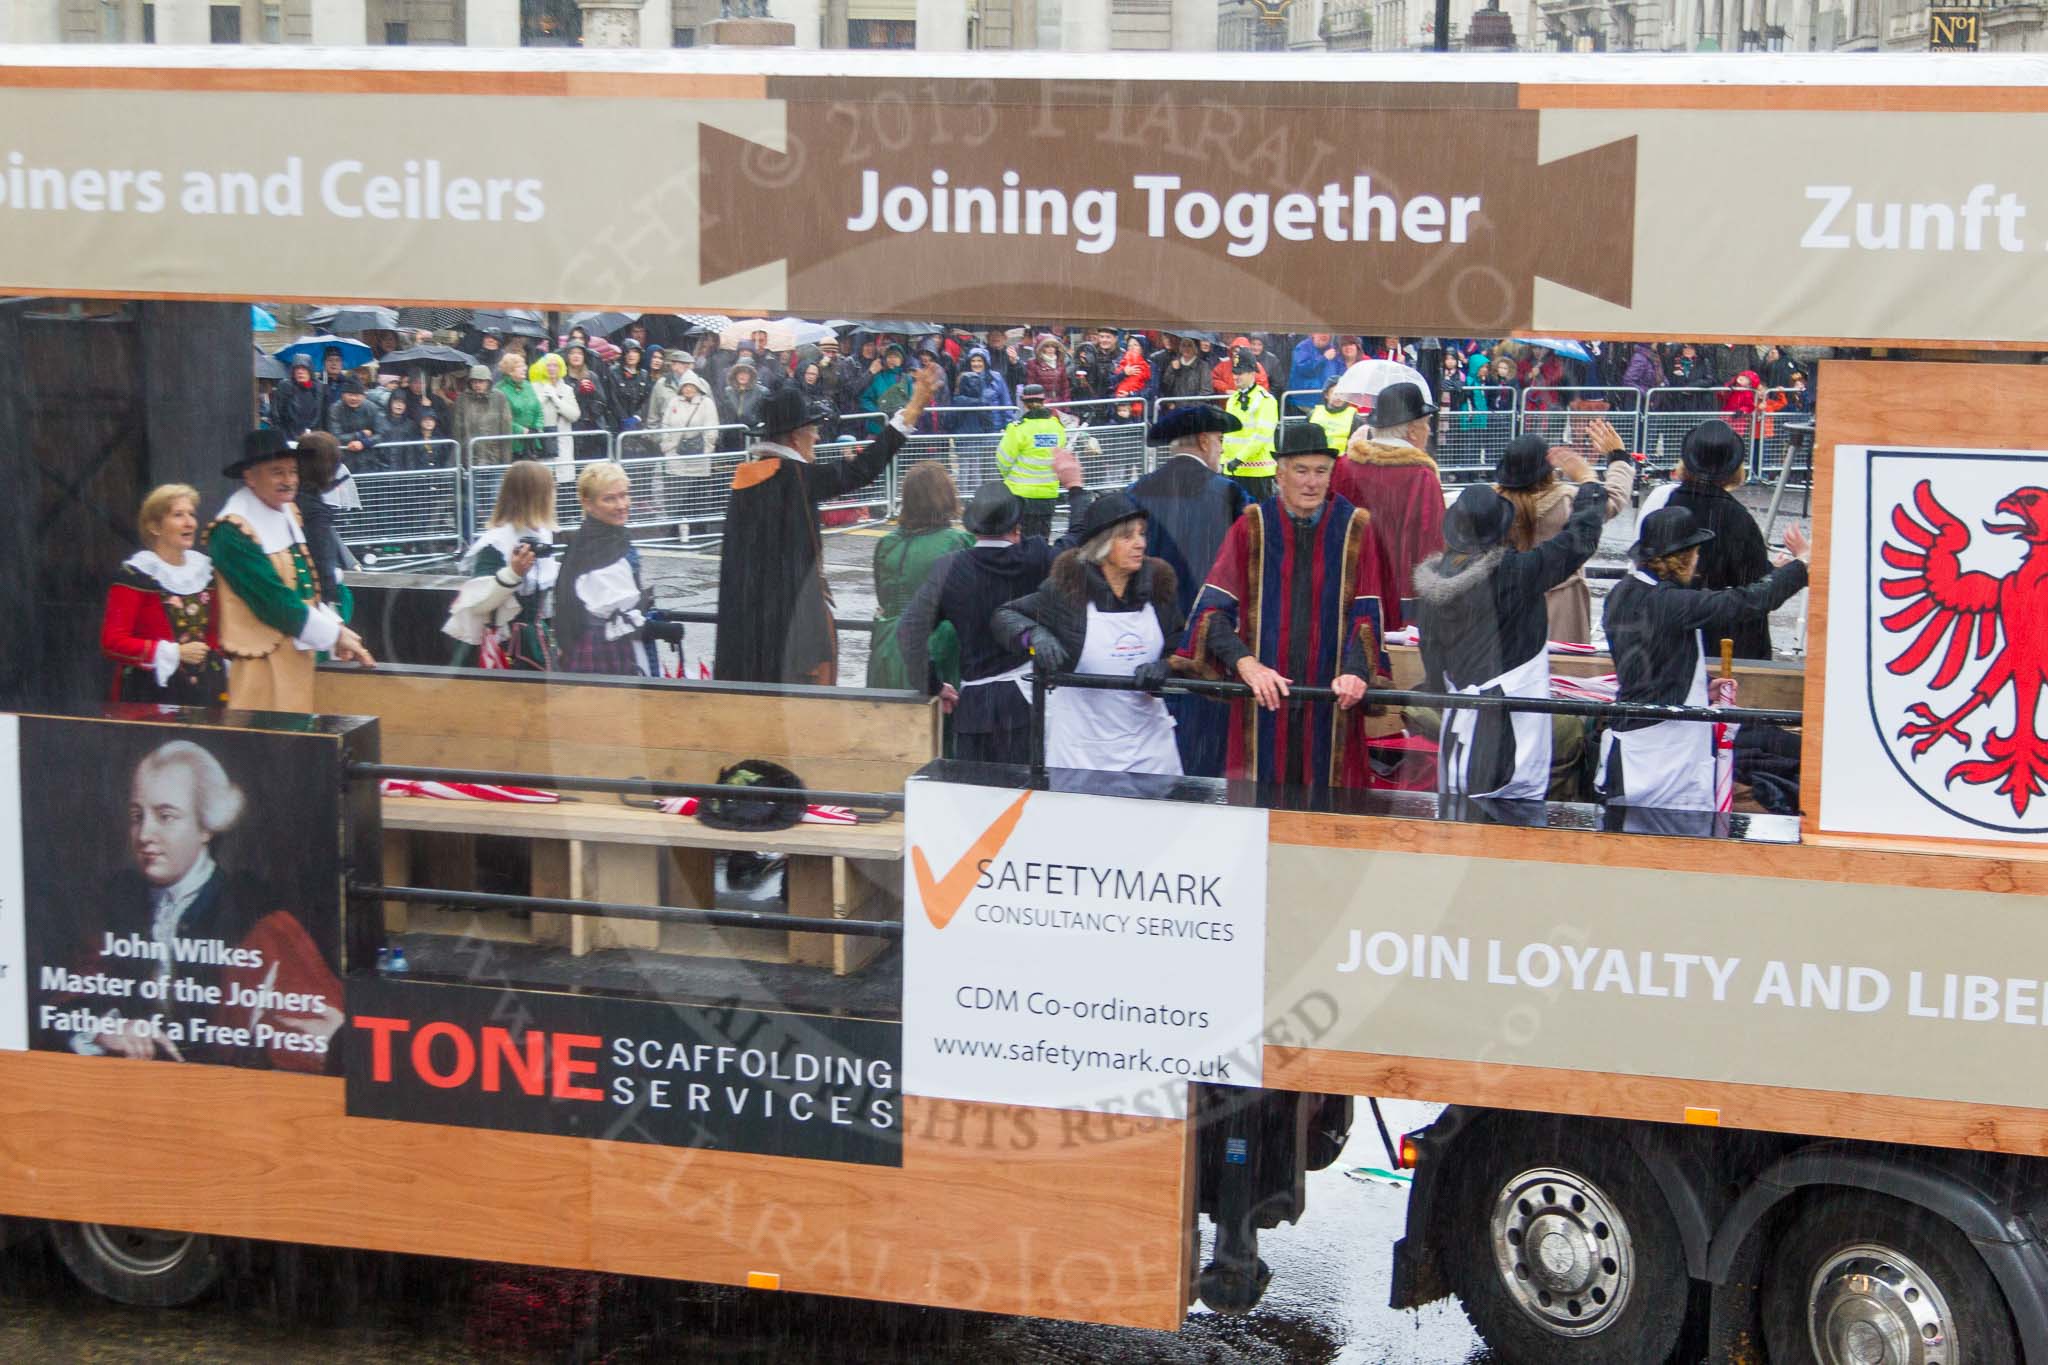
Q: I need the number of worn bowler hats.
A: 8